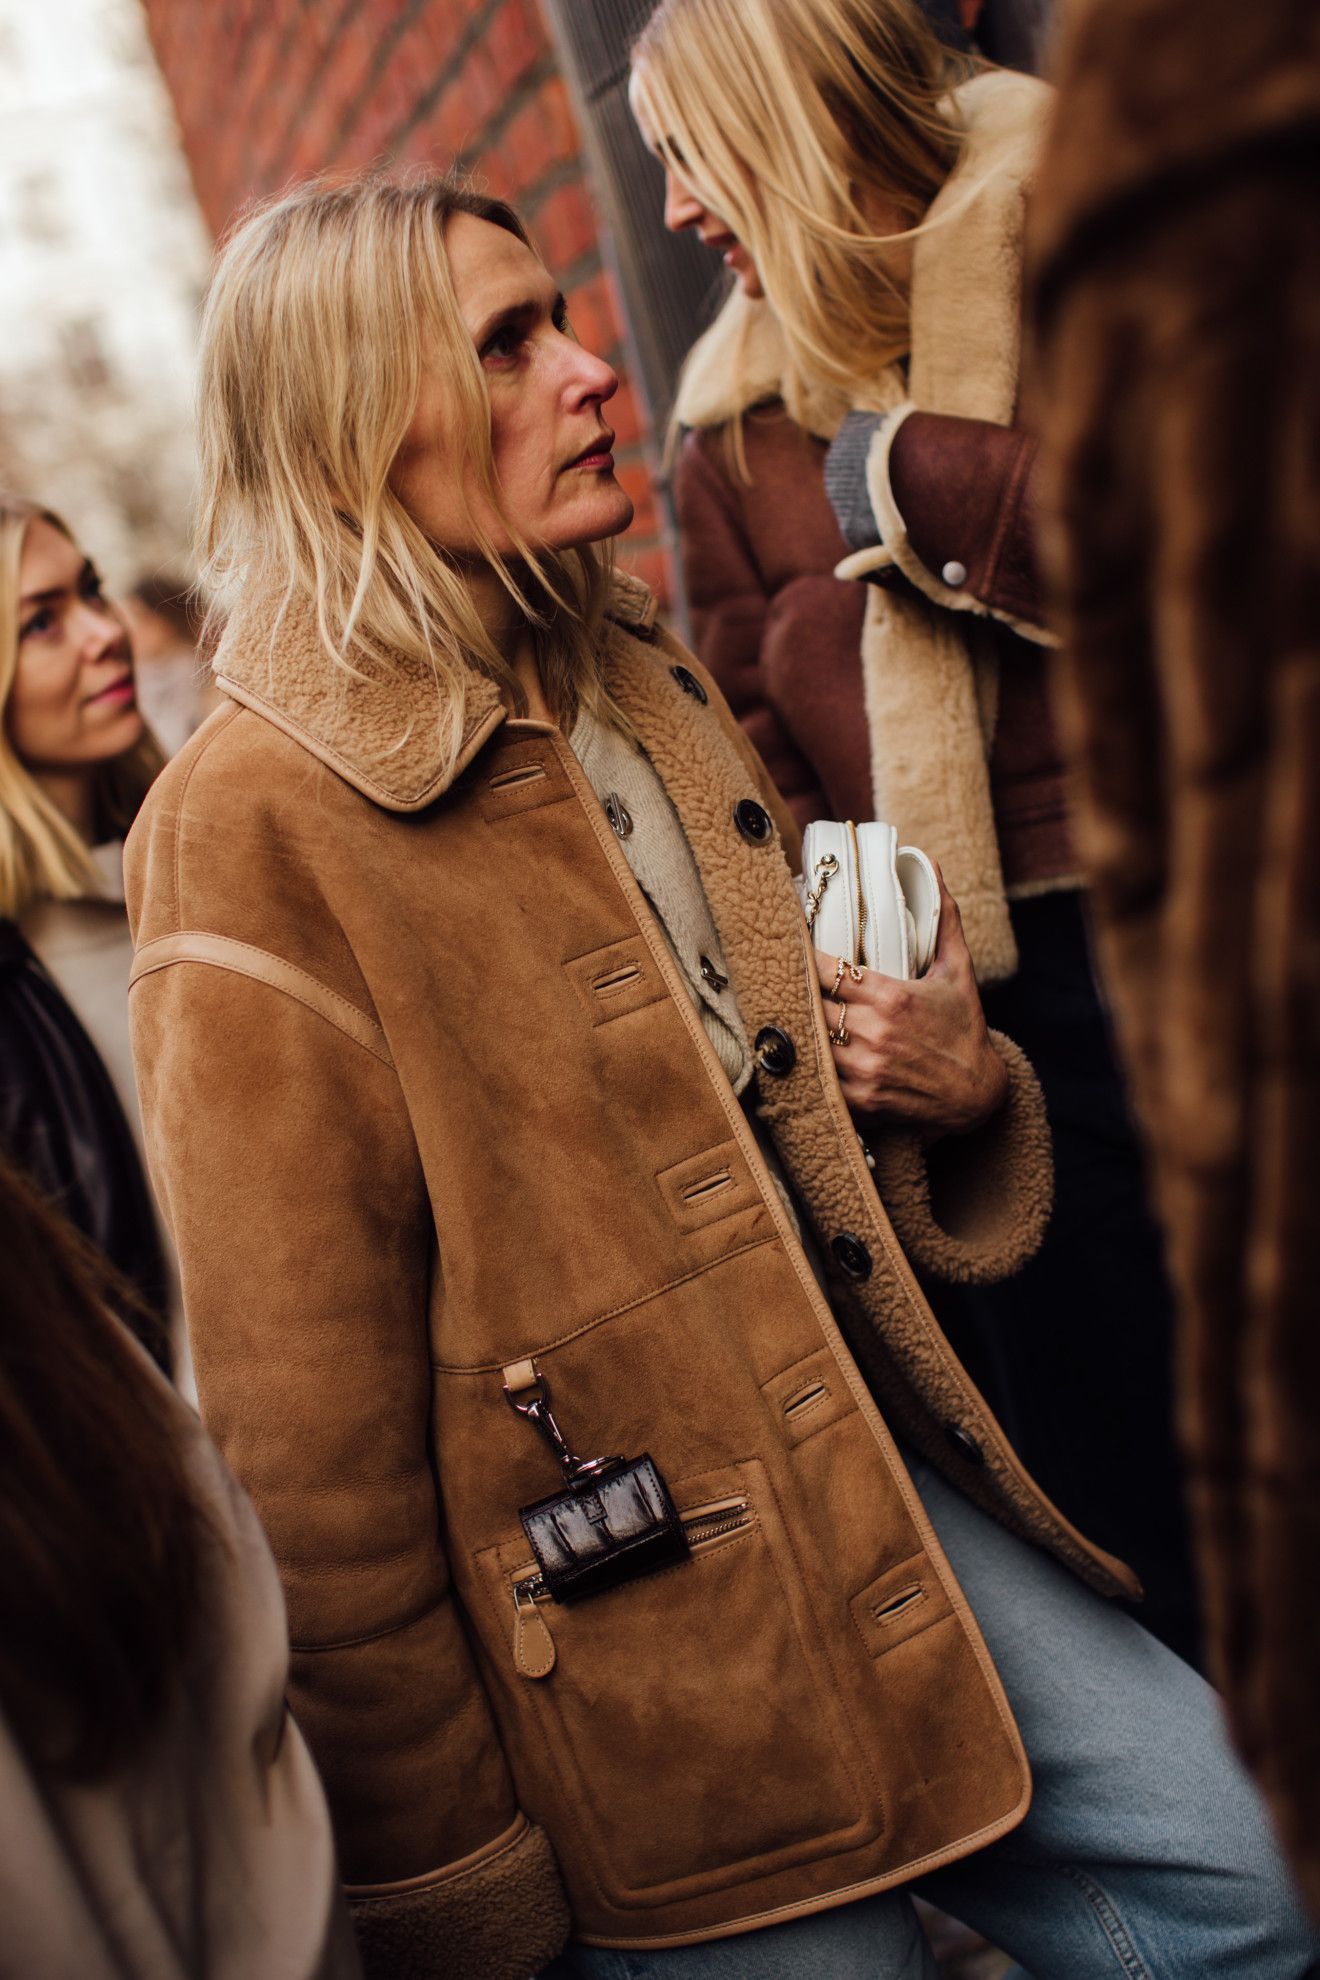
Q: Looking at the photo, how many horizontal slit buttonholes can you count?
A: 5